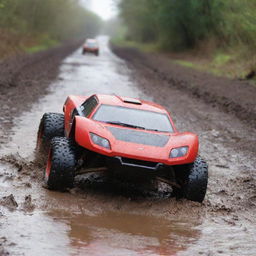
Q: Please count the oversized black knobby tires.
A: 3